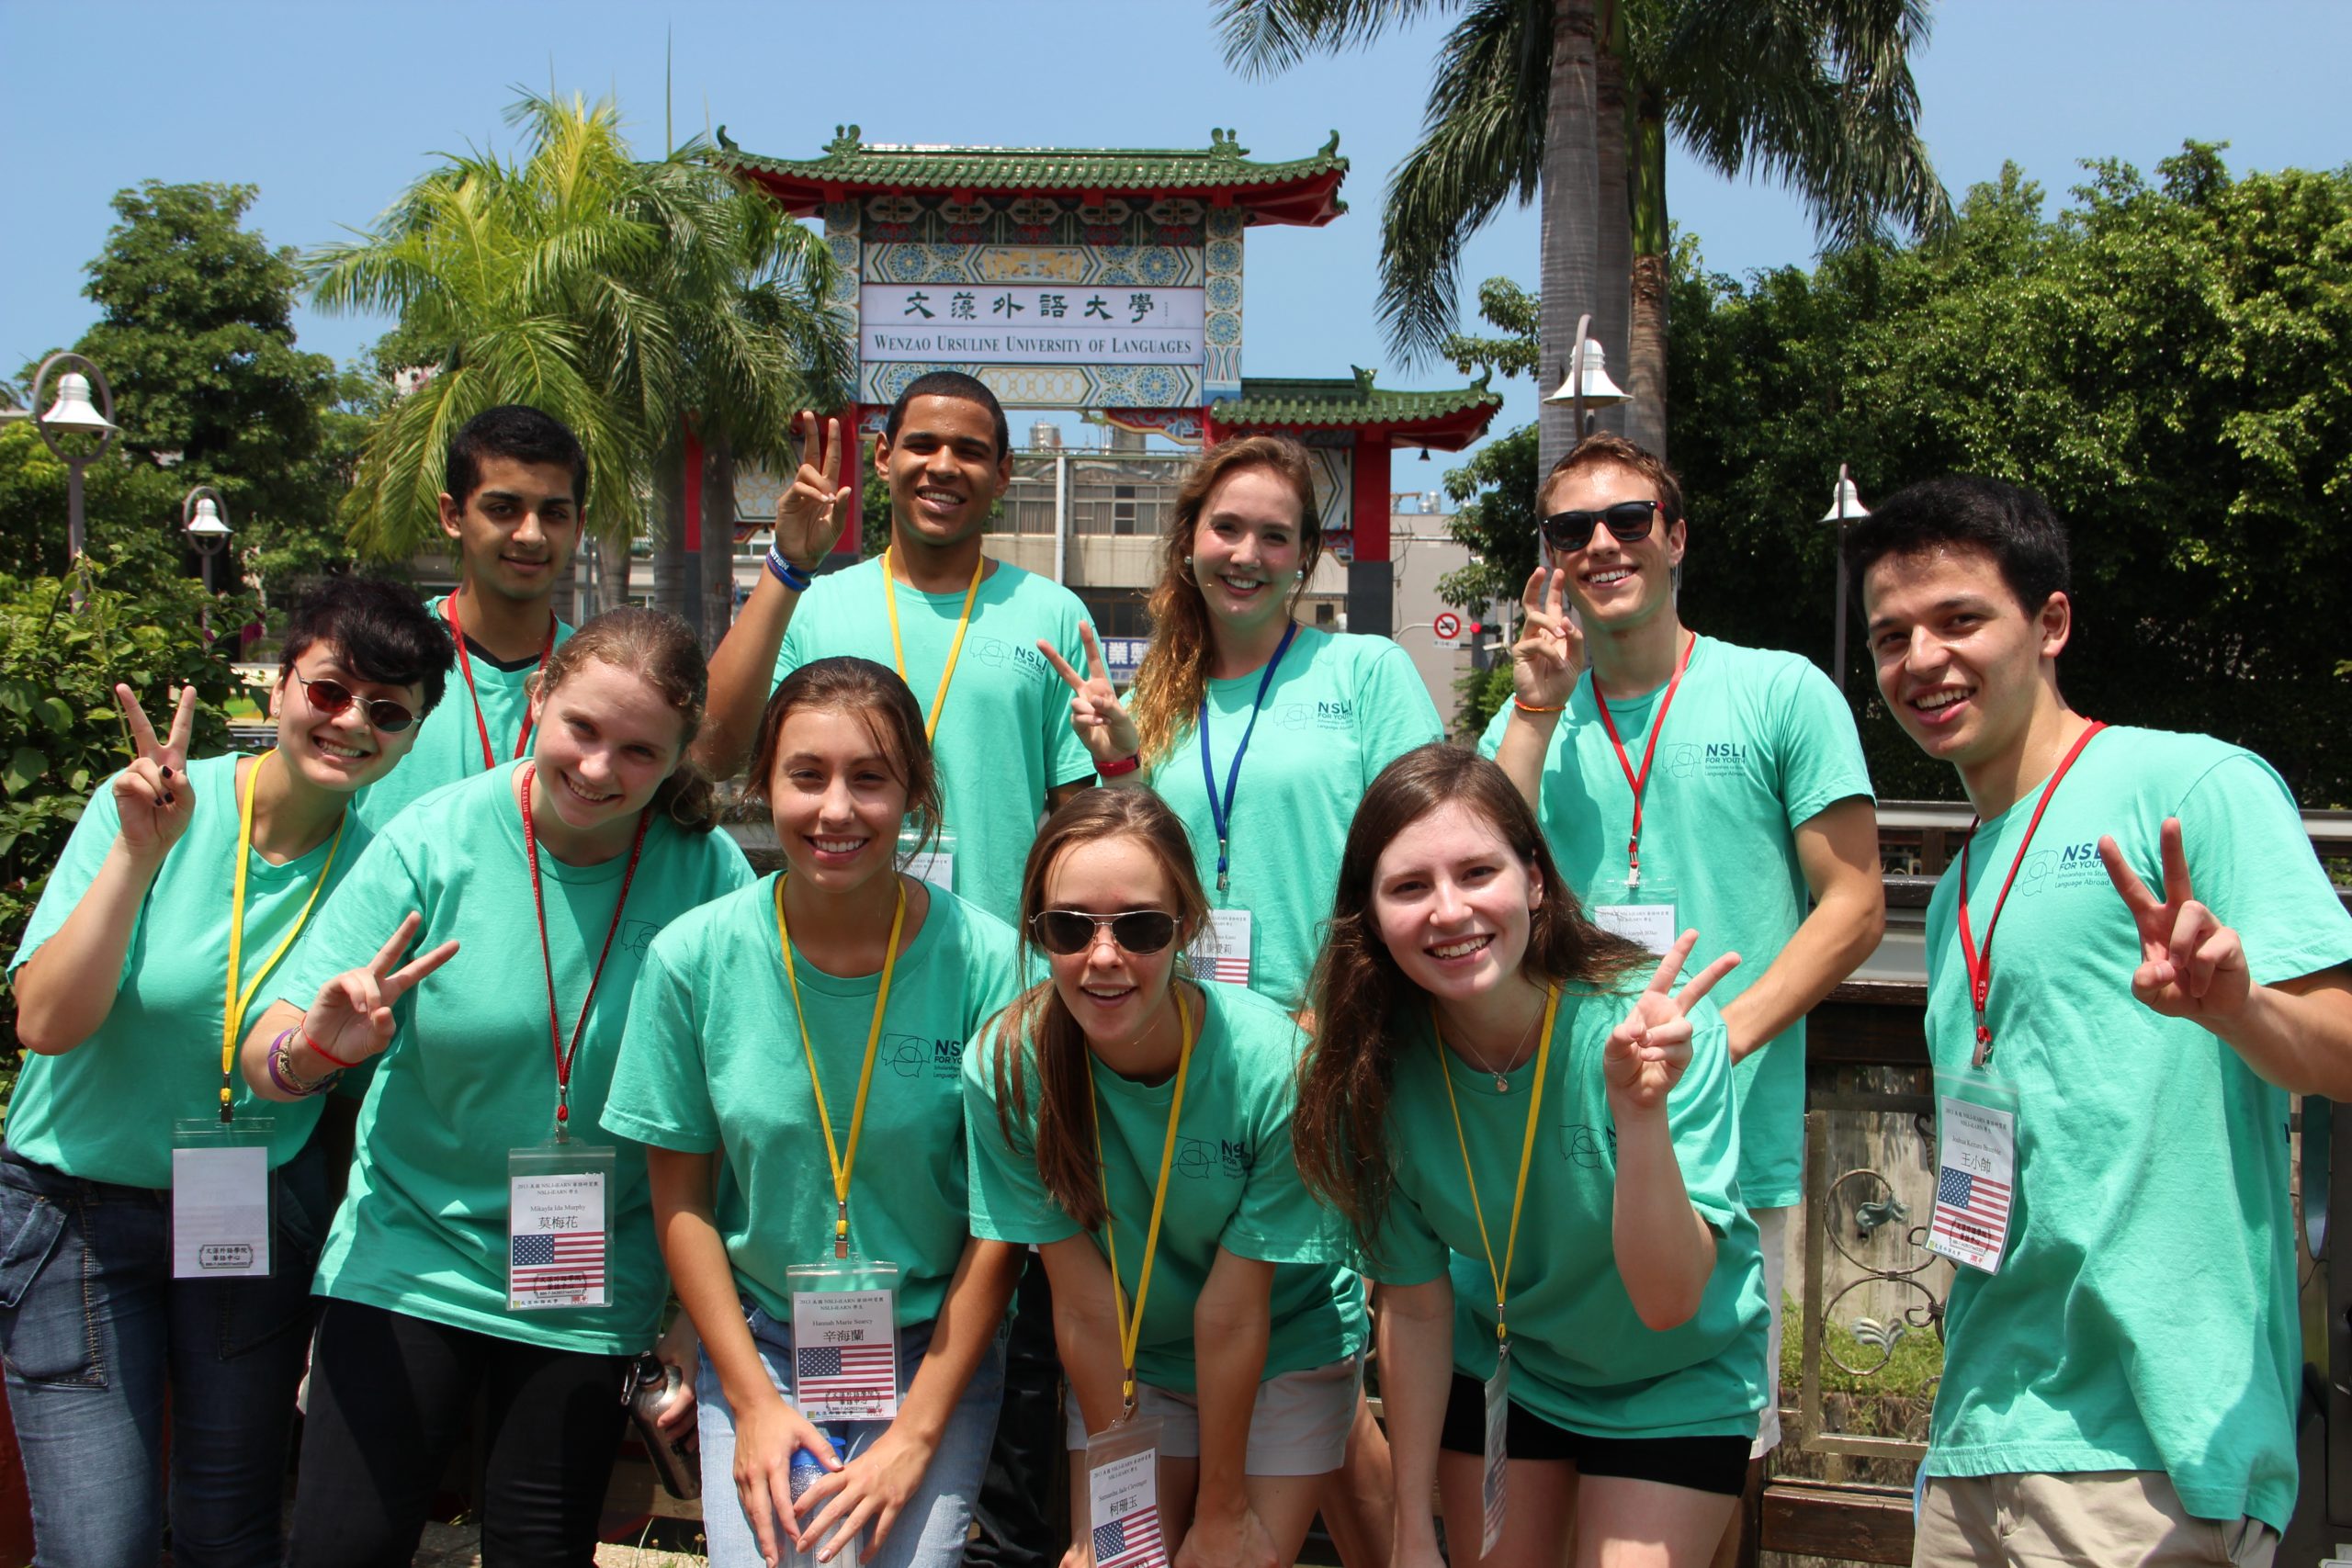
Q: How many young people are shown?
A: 10